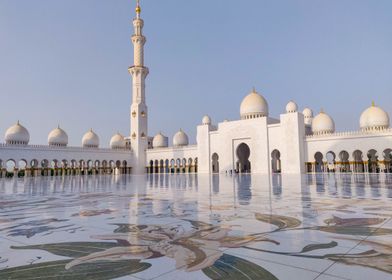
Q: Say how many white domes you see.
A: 12